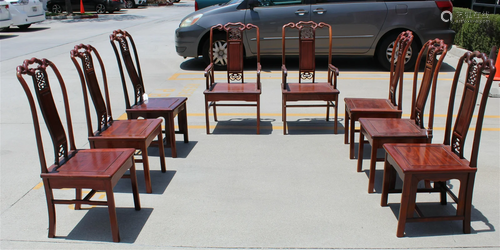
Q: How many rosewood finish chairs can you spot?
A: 8